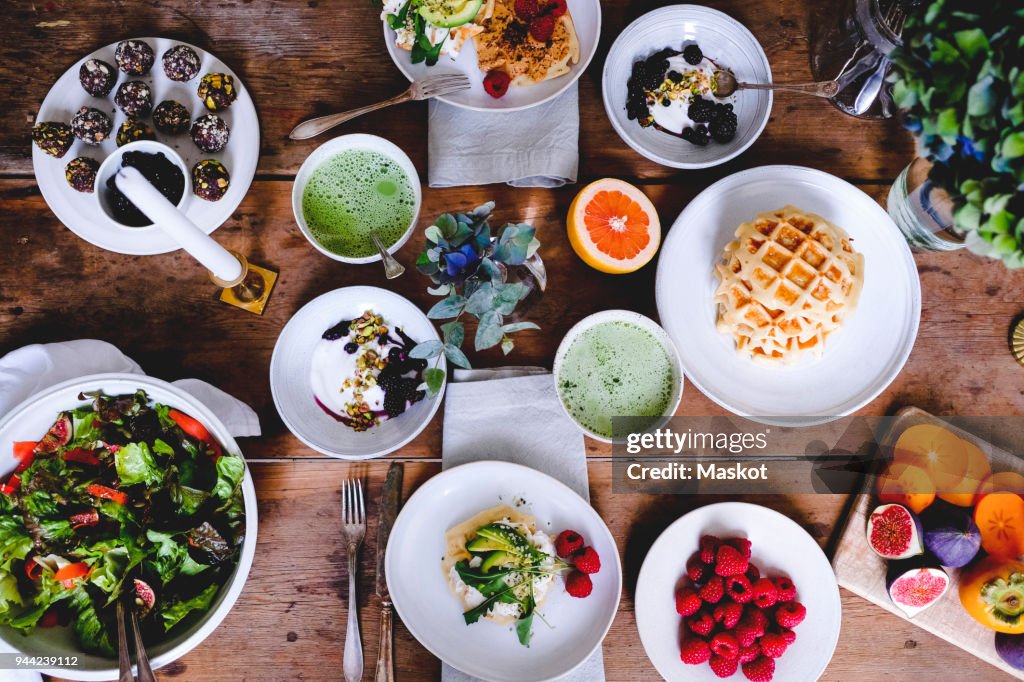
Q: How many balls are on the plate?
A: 12